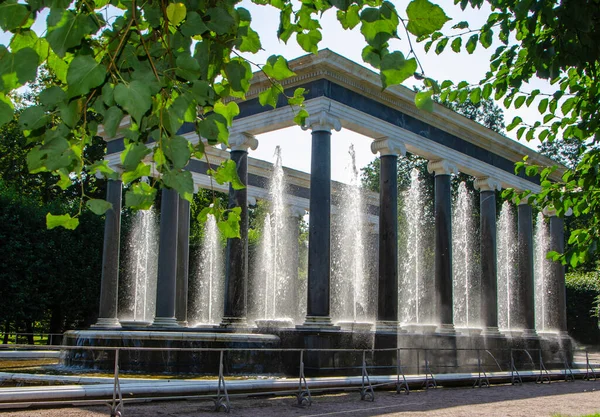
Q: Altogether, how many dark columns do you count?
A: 10